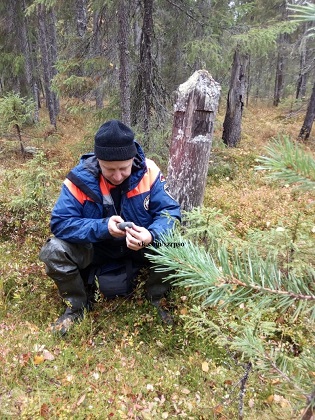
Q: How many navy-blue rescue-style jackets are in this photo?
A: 1